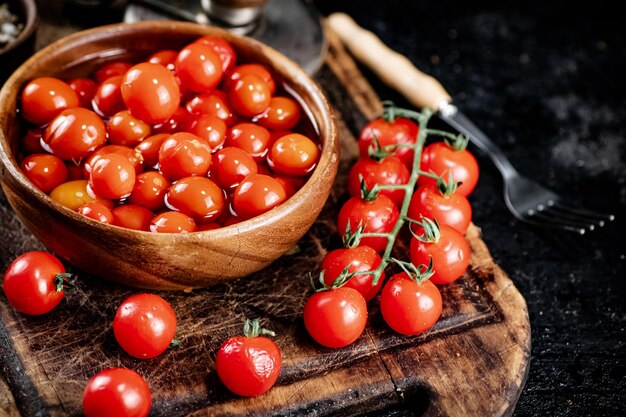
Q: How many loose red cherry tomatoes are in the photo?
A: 4